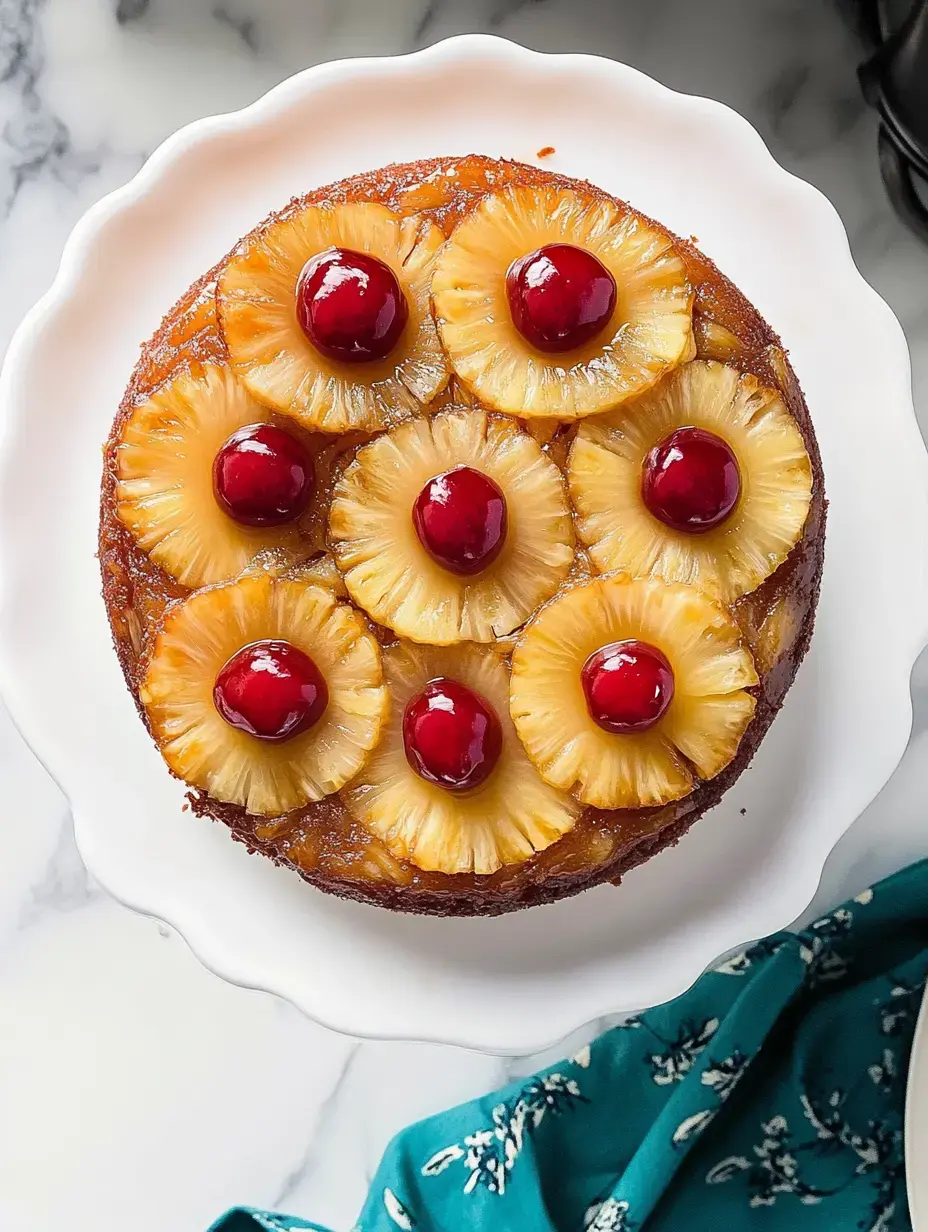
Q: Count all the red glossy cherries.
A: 8